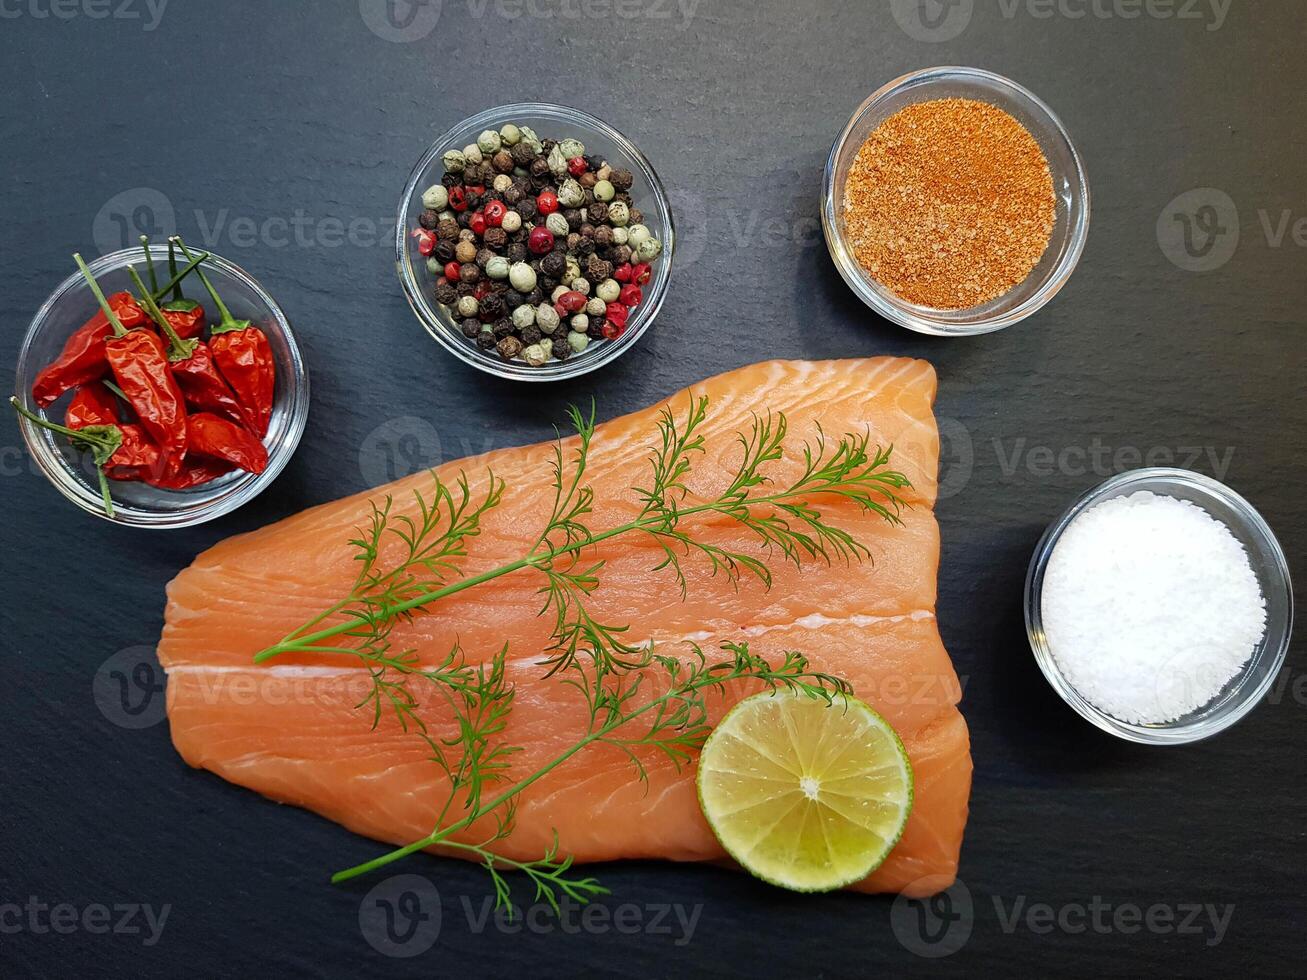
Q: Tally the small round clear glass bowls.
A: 4